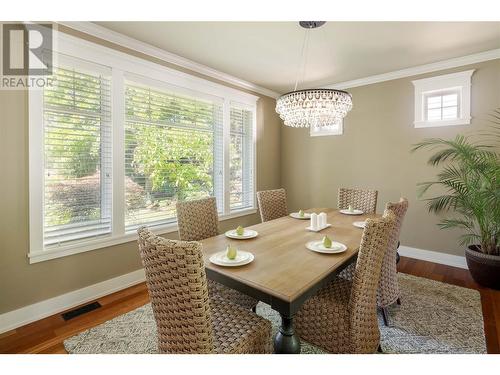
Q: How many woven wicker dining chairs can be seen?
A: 6